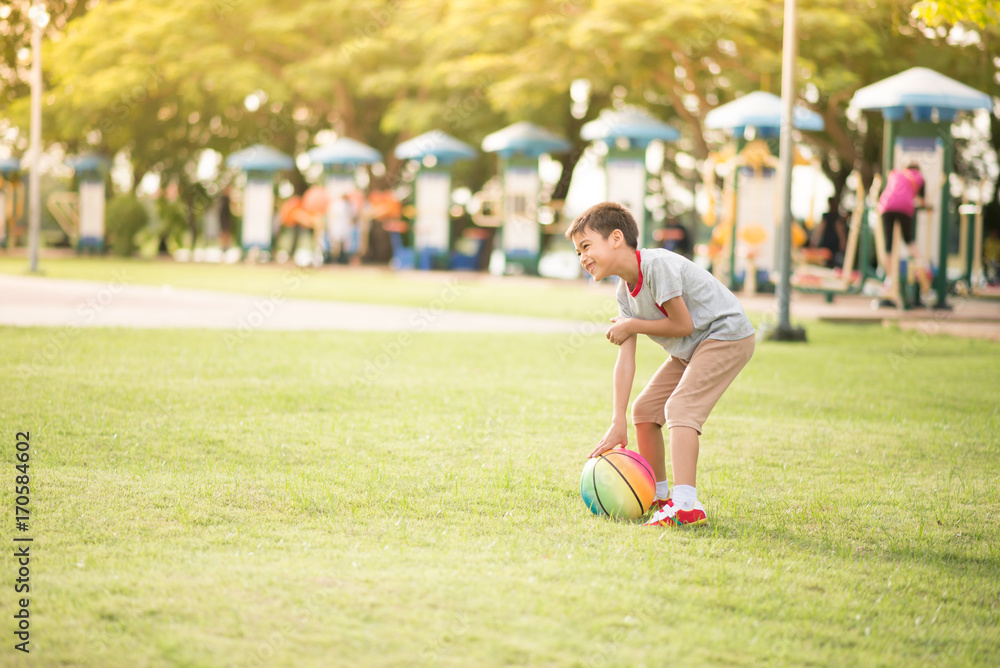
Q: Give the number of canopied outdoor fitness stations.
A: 9